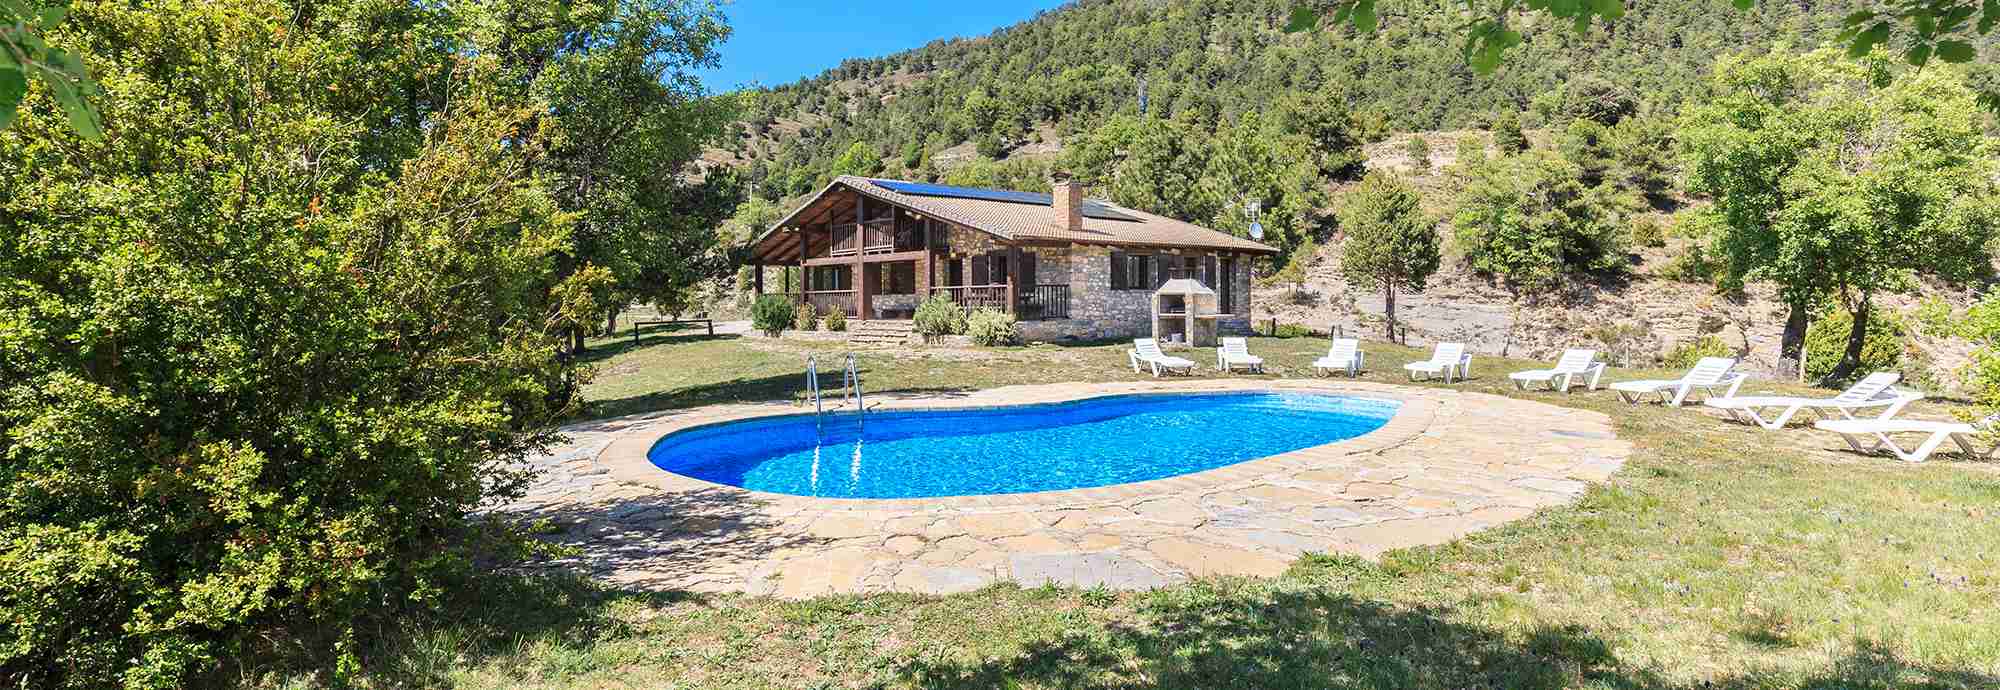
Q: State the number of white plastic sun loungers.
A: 8